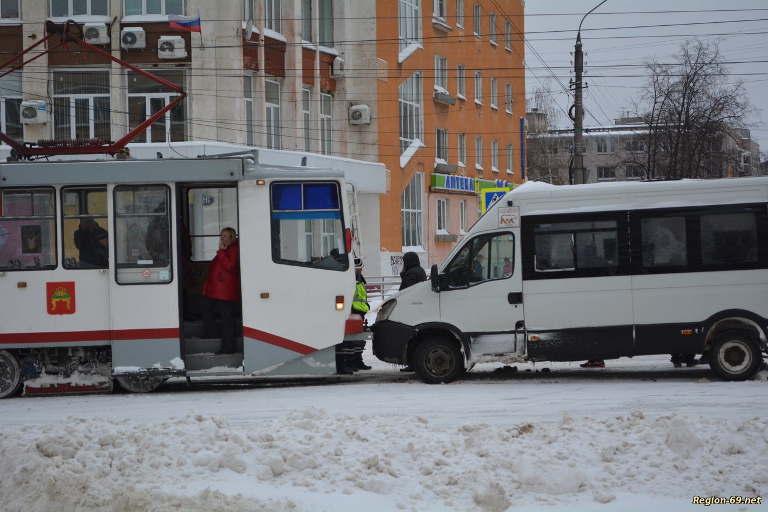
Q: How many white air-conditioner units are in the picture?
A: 6